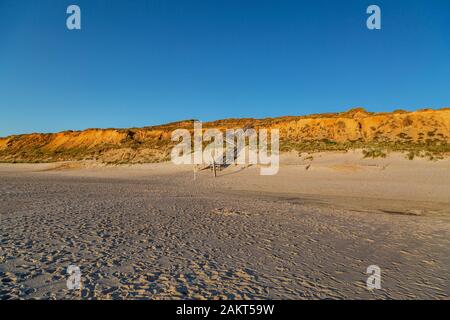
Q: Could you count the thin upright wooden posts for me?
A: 2